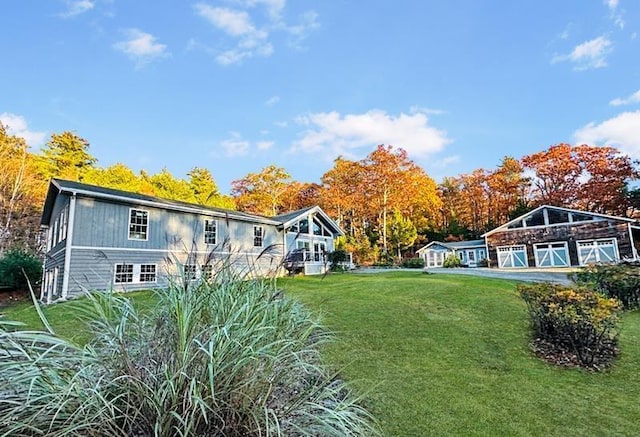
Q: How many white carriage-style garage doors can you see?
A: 3